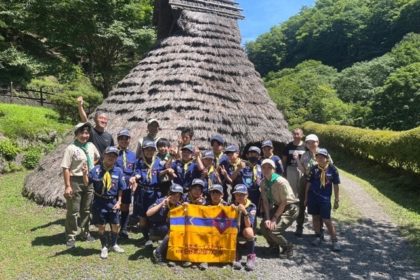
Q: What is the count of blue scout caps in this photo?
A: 14